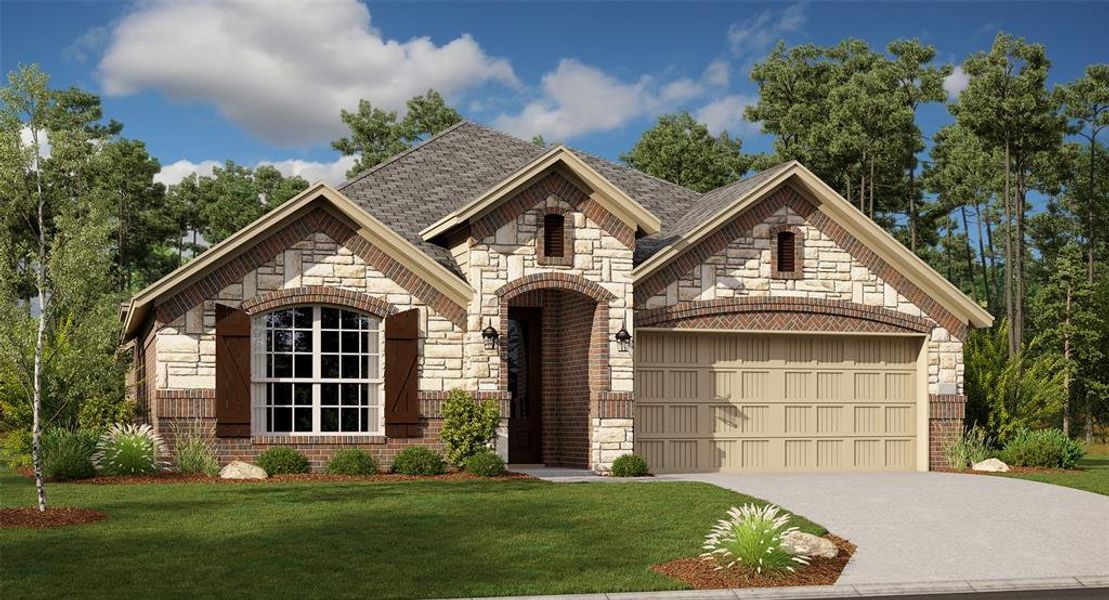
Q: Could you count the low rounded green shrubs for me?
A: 5